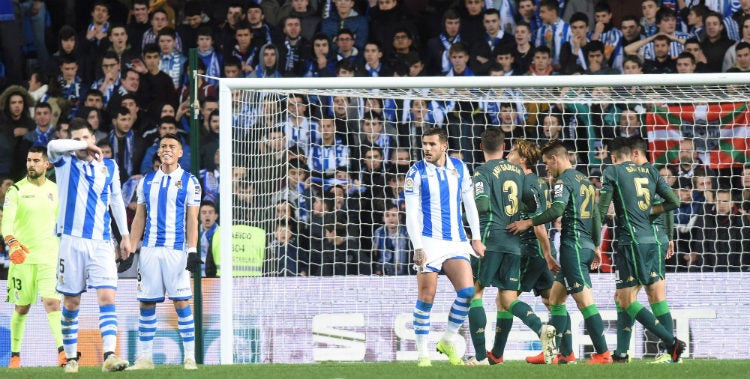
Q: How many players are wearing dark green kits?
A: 5